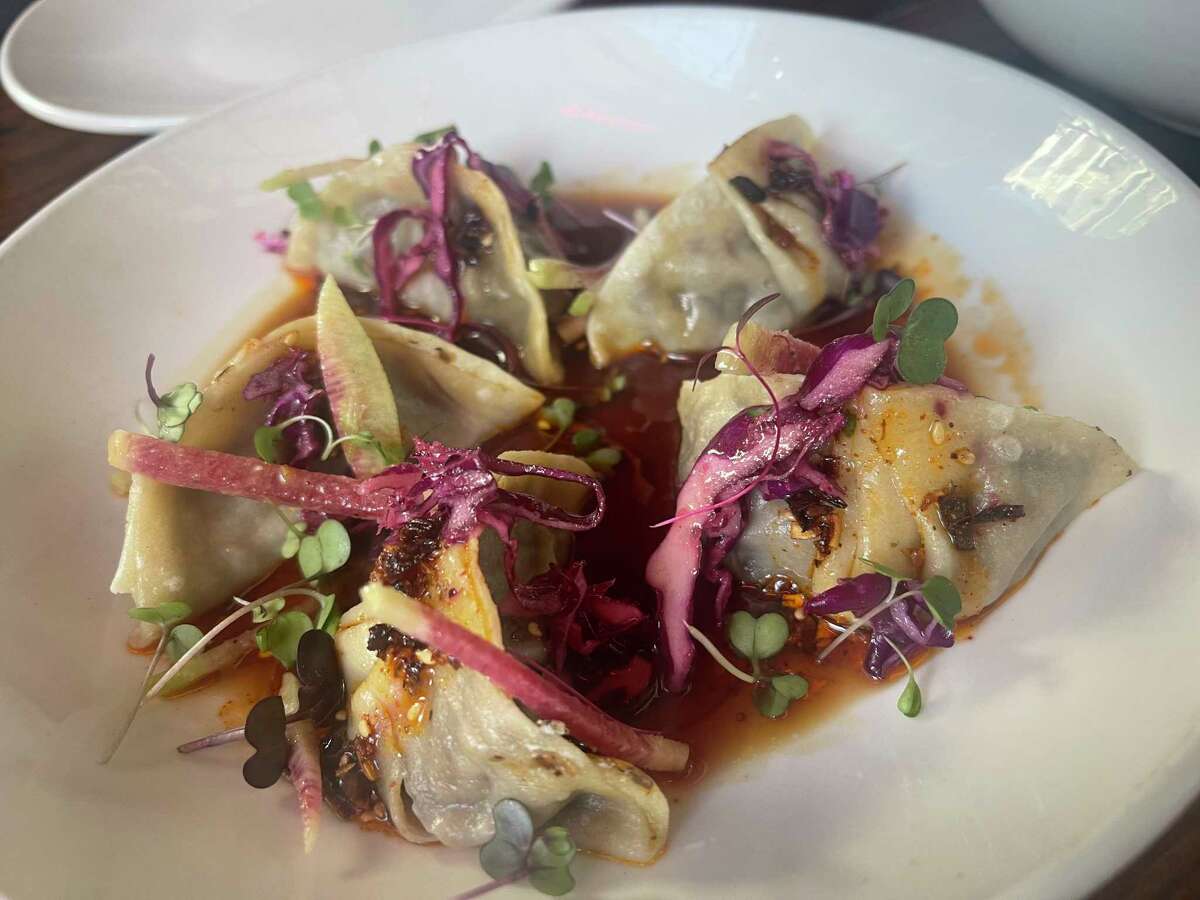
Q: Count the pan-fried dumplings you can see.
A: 5